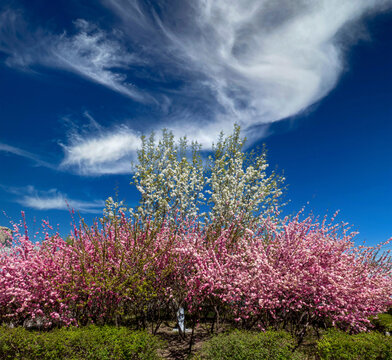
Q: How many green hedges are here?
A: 3